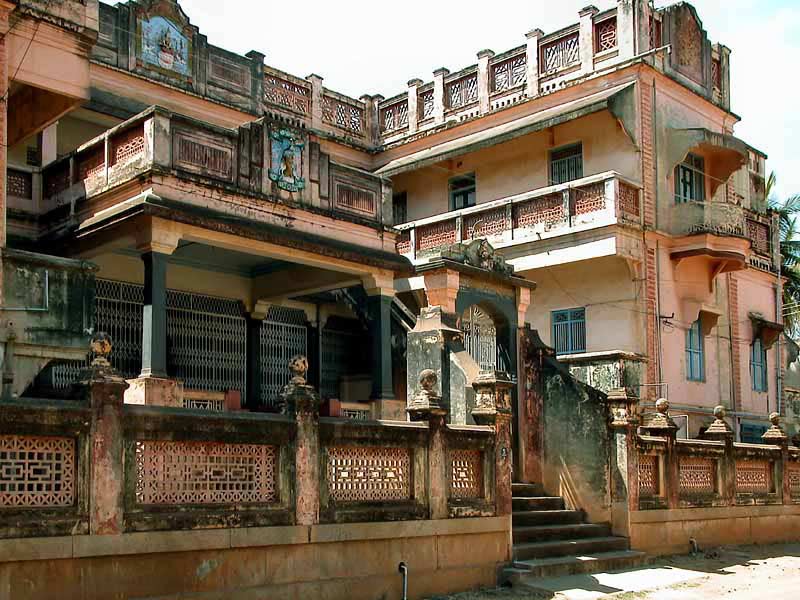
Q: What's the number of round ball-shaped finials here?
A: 6